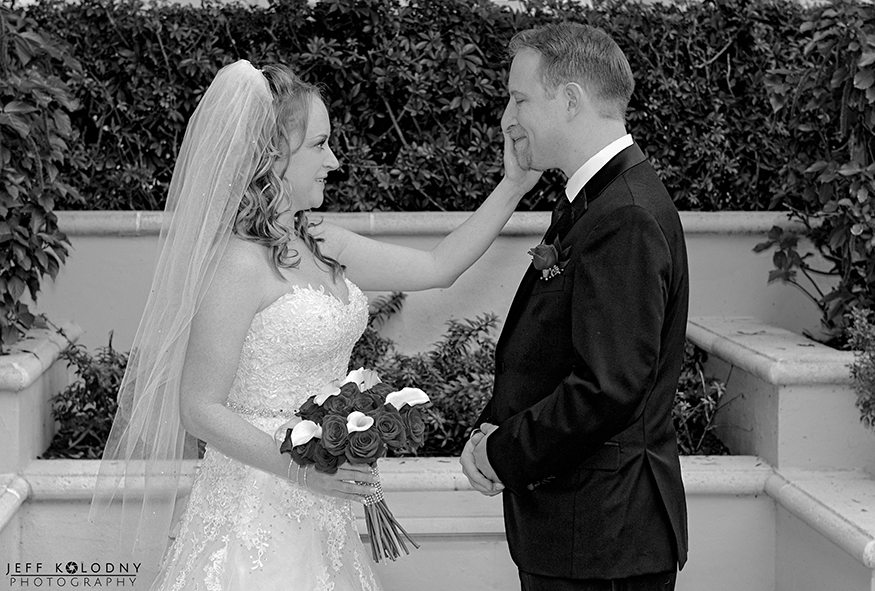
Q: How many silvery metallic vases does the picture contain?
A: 0